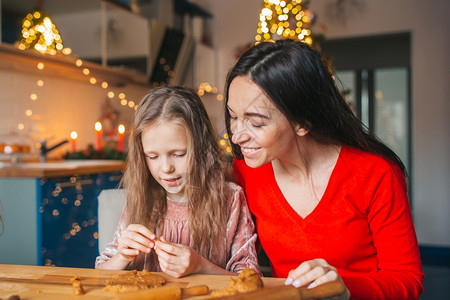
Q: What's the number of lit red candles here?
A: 3